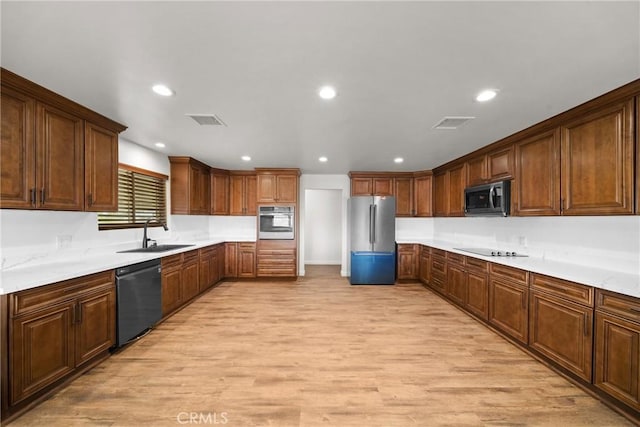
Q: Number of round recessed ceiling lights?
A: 7